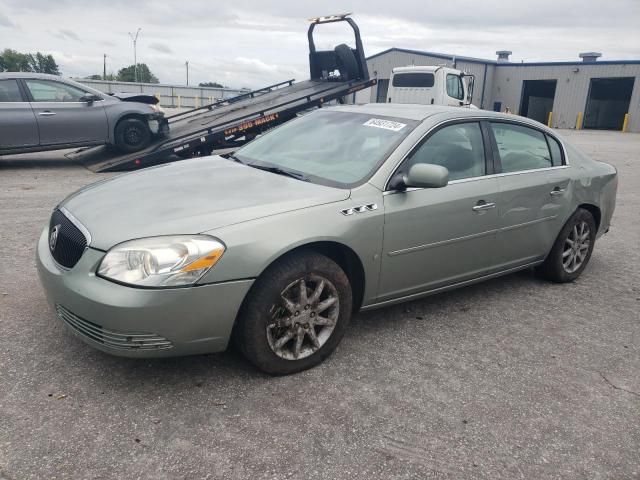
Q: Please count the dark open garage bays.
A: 2